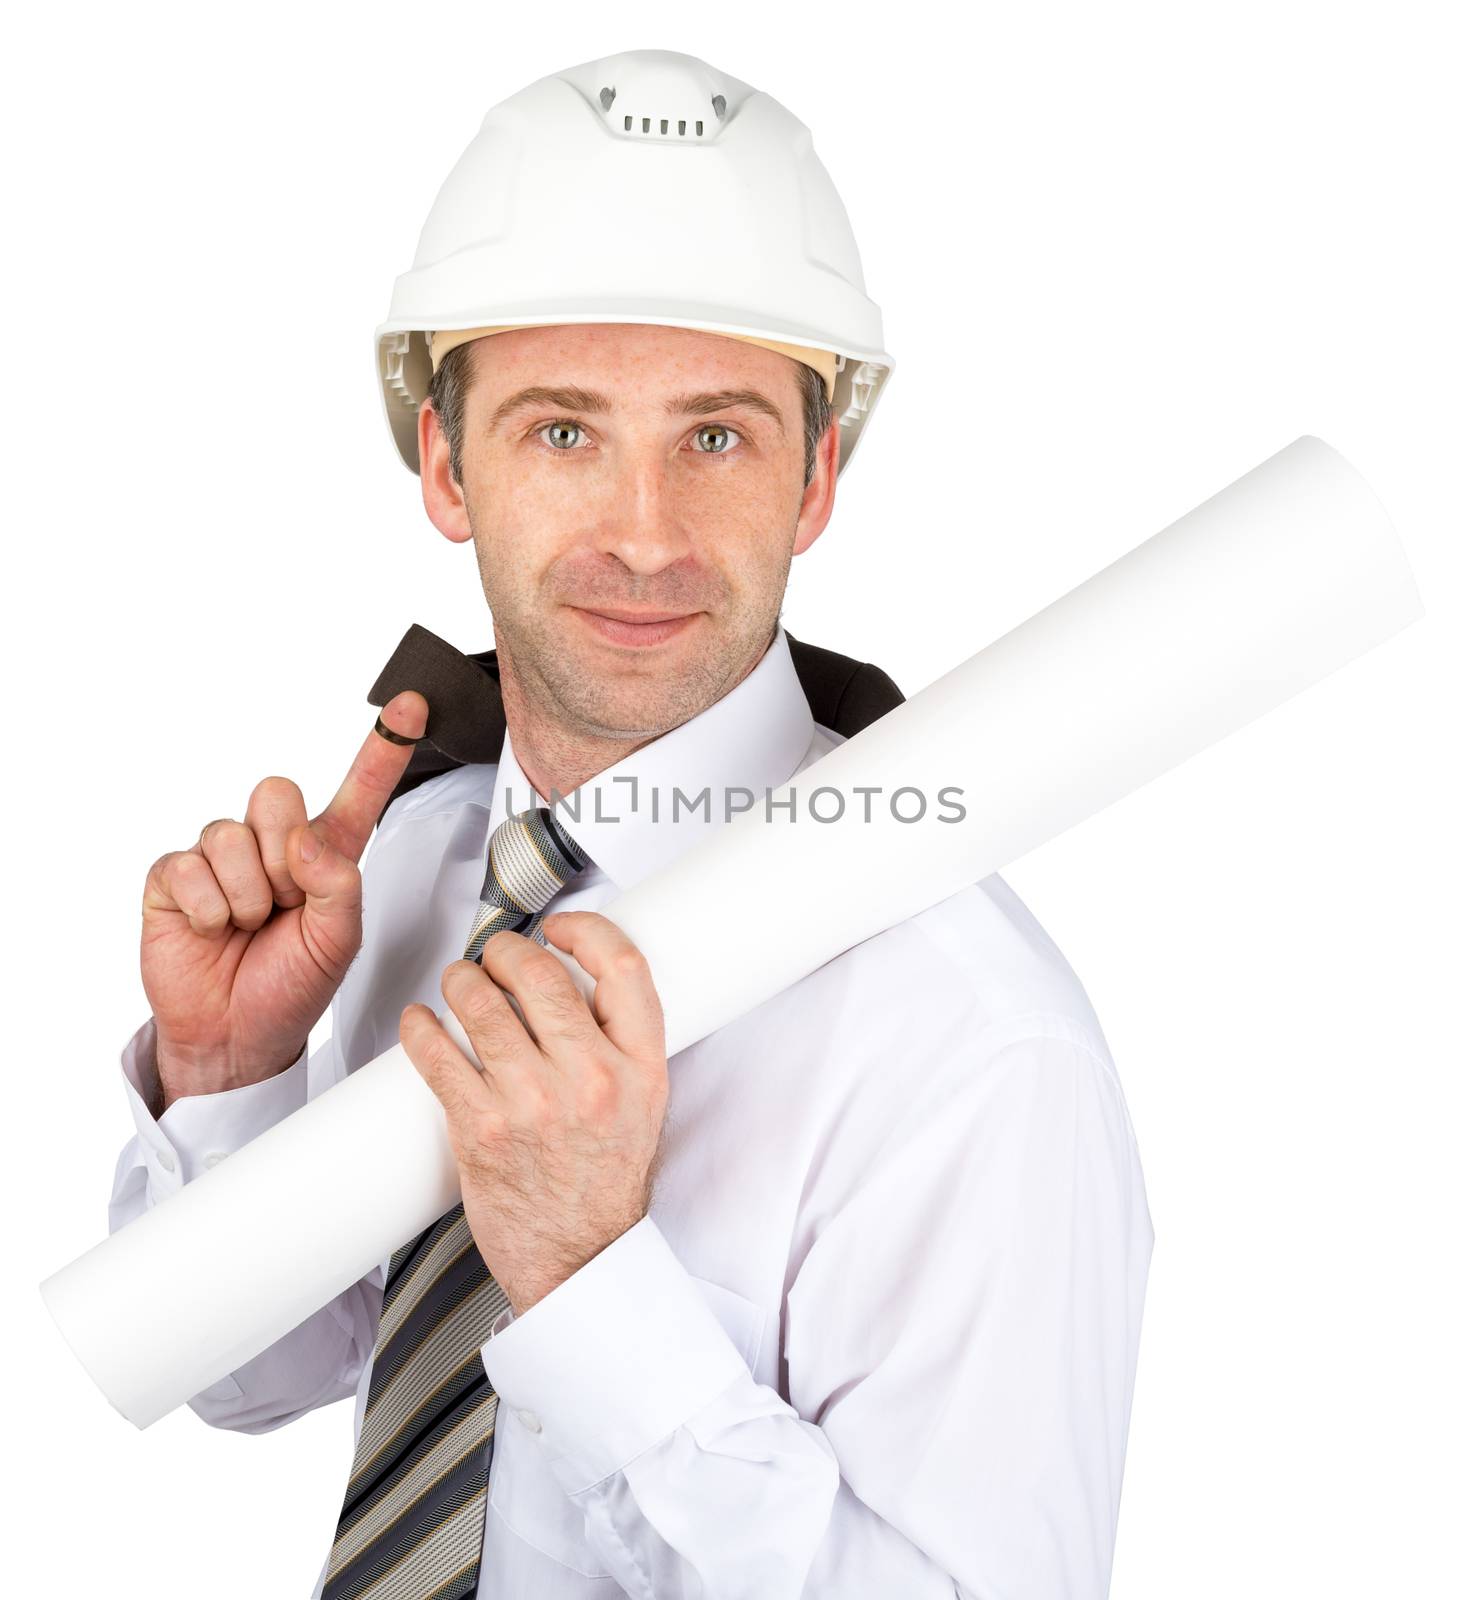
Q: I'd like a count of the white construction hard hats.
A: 1